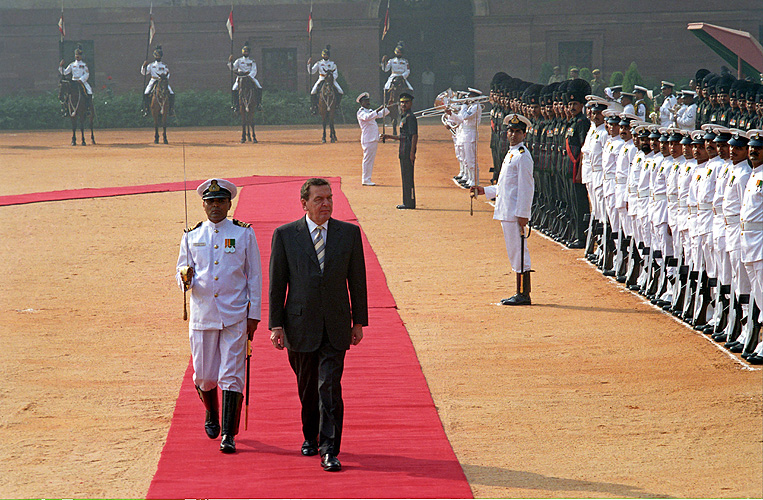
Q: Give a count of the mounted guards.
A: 5